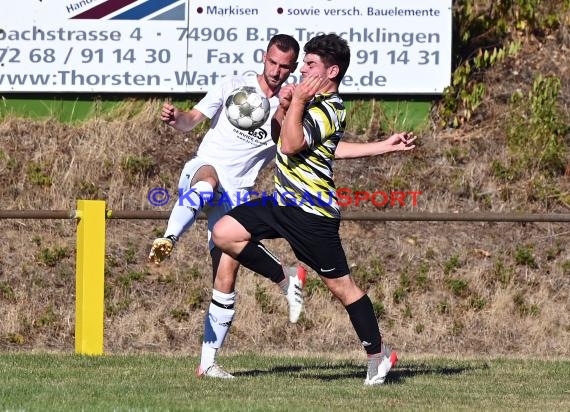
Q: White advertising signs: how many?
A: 1